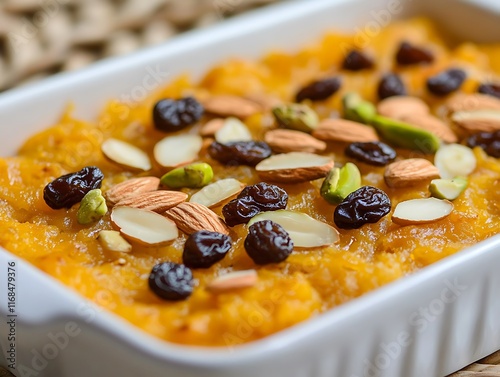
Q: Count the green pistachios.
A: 7